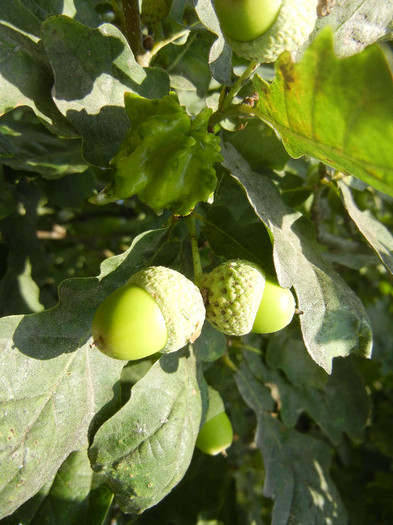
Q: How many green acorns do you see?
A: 4